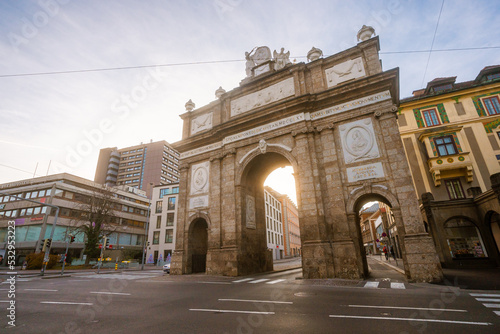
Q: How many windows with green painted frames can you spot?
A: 3